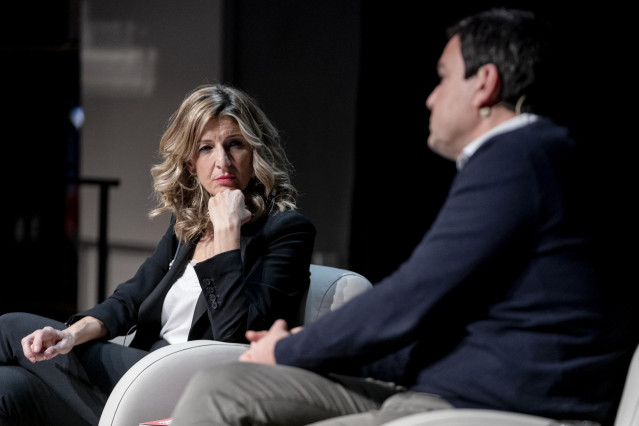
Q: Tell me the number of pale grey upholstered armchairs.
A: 2